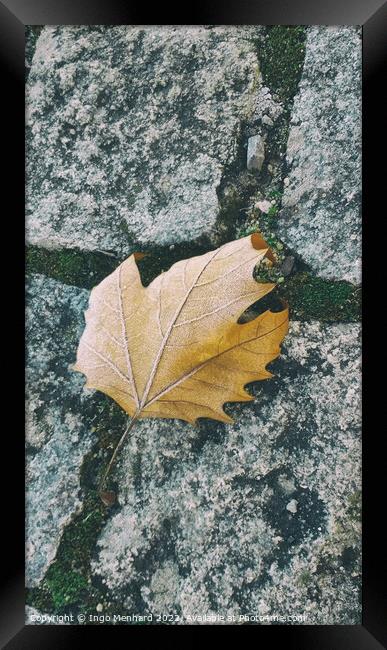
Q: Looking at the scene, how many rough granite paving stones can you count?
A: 4